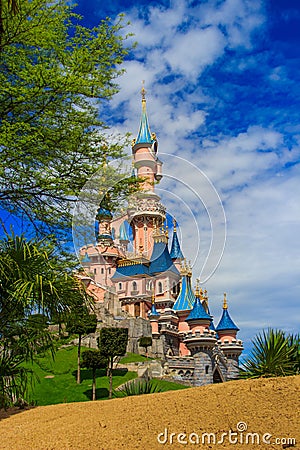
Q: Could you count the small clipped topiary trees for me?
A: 4